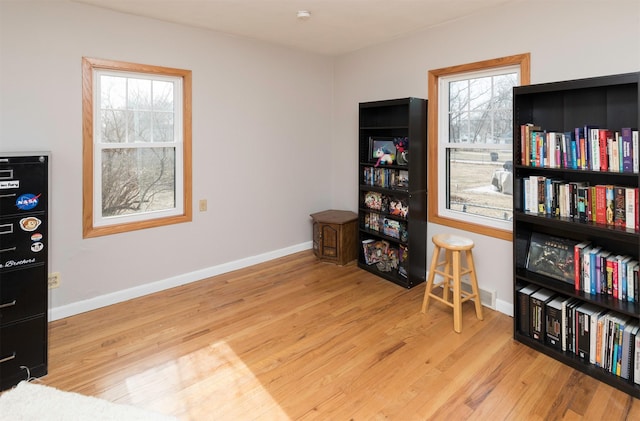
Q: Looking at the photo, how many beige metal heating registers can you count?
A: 1